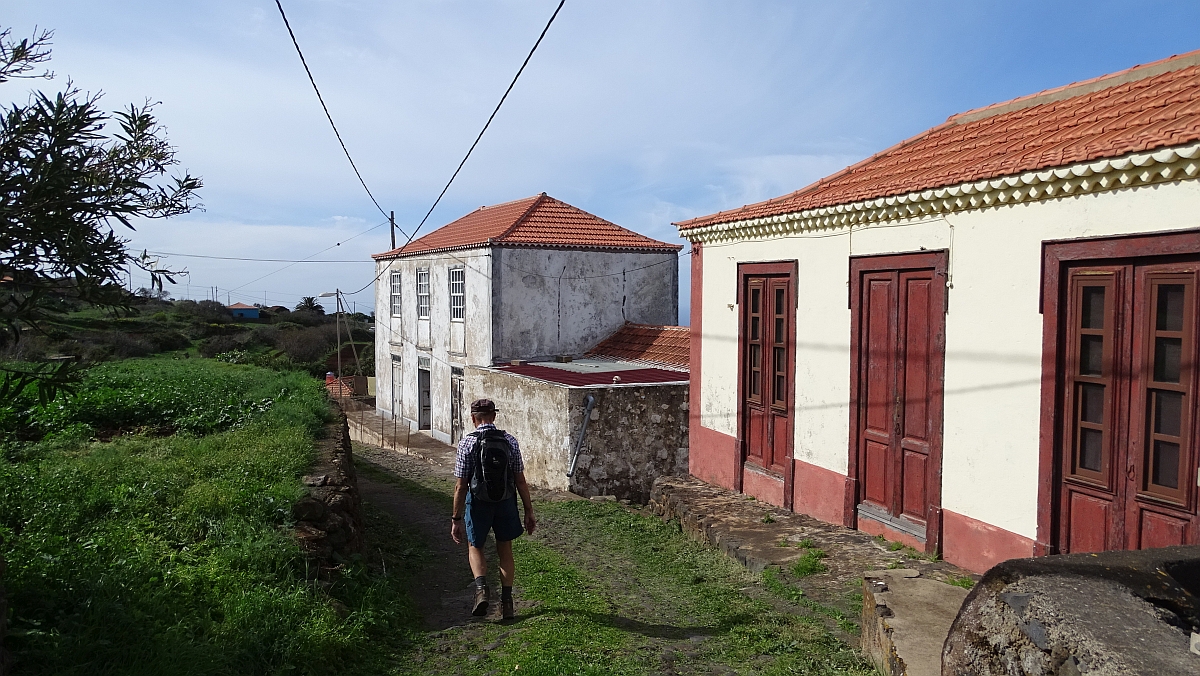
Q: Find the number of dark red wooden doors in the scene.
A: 3